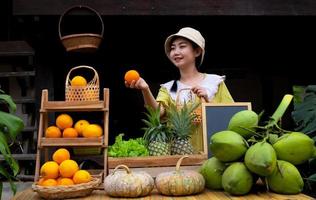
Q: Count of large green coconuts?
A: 7